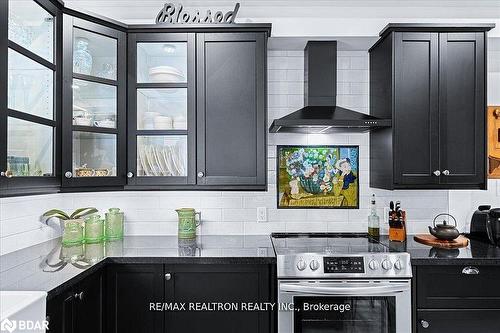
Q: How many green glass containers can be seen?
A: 3